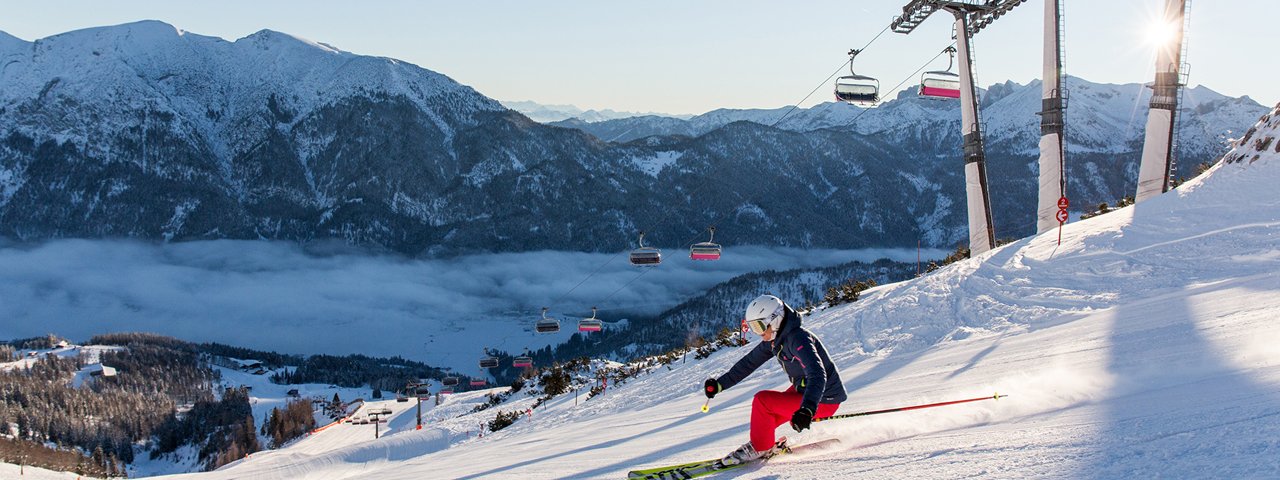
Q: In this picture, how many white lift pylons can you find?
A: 3